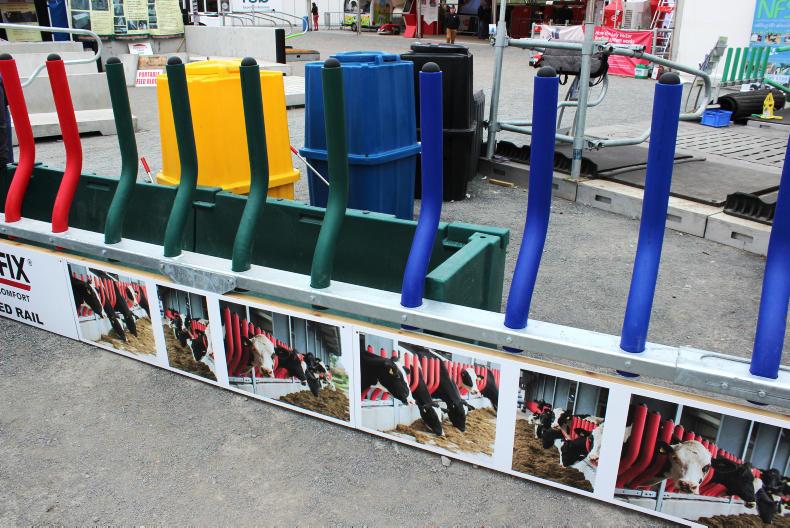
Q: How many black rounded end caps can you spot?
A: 9